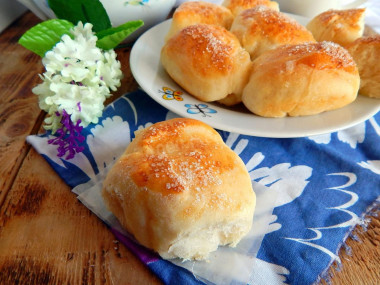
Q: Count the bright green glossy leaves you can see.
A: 3